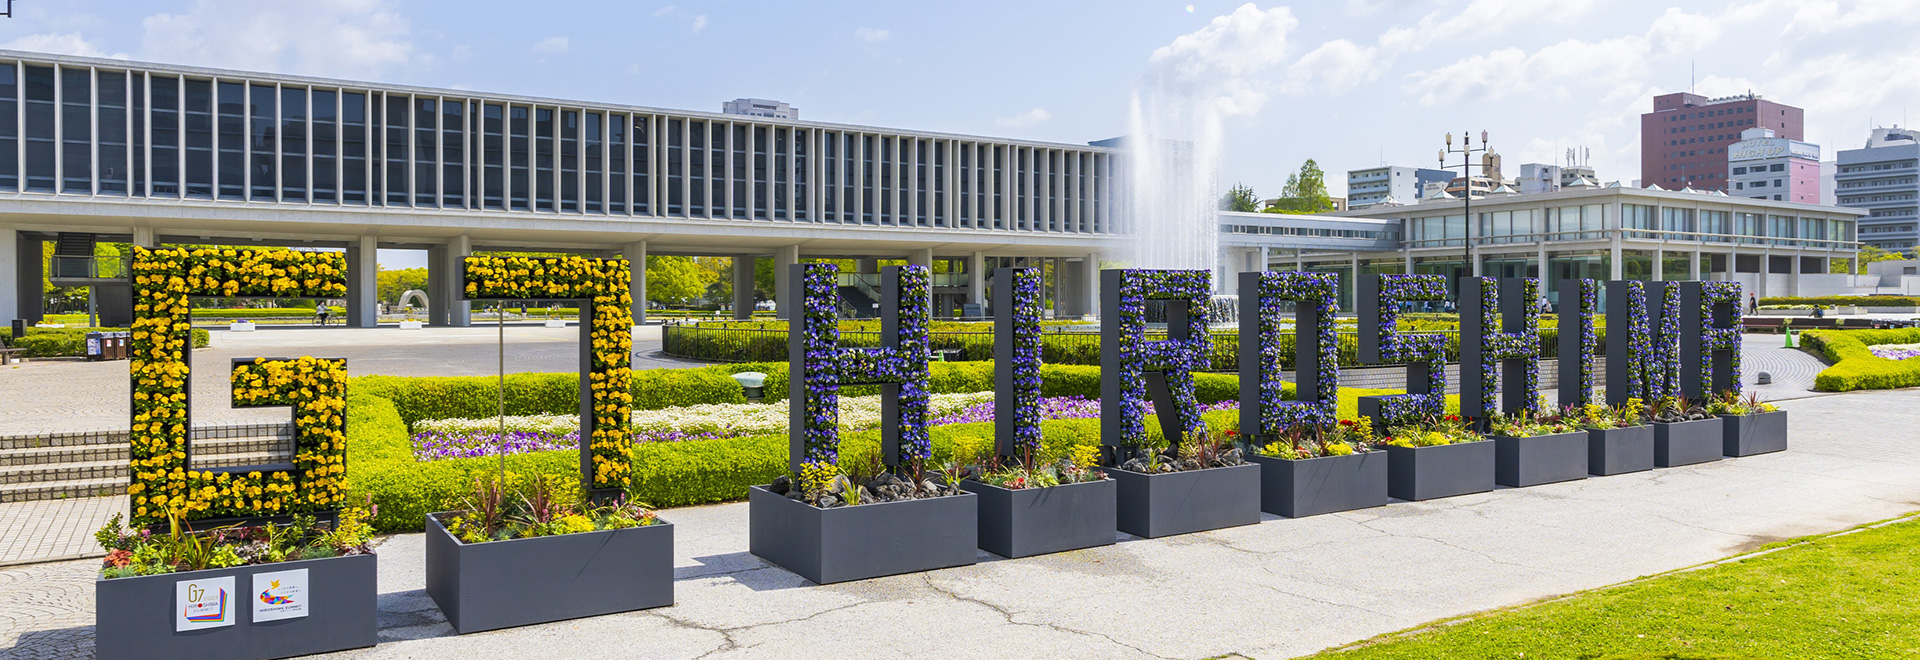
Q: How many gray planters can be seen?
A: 11